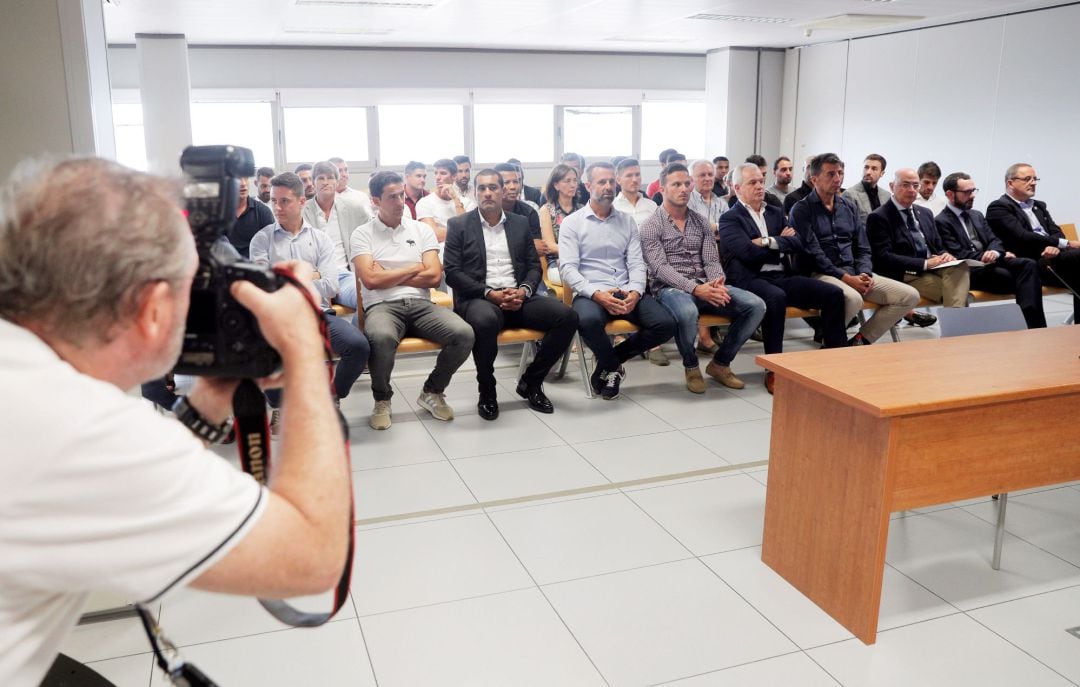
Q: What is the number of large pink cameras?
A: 0